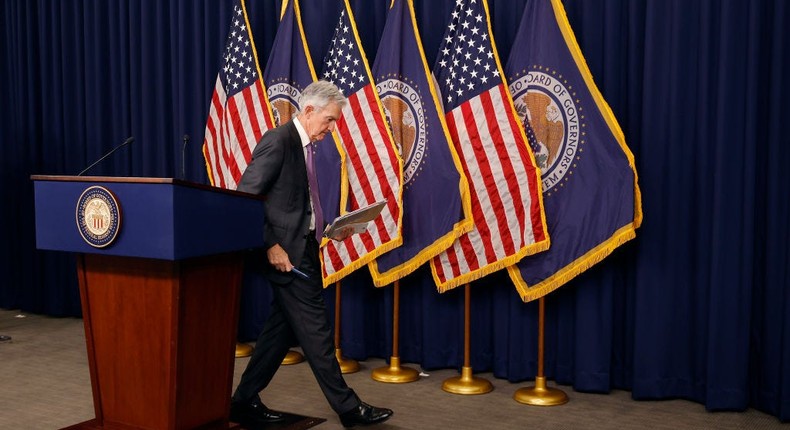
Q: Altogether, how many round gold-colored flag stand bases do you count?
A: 6